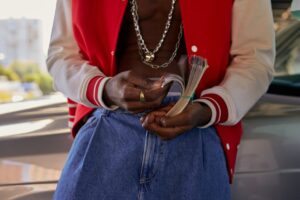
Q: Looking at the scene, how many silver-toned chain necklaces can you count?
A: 2